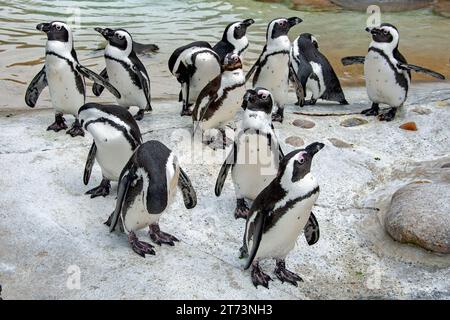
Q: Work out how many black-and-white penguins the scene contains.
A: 12